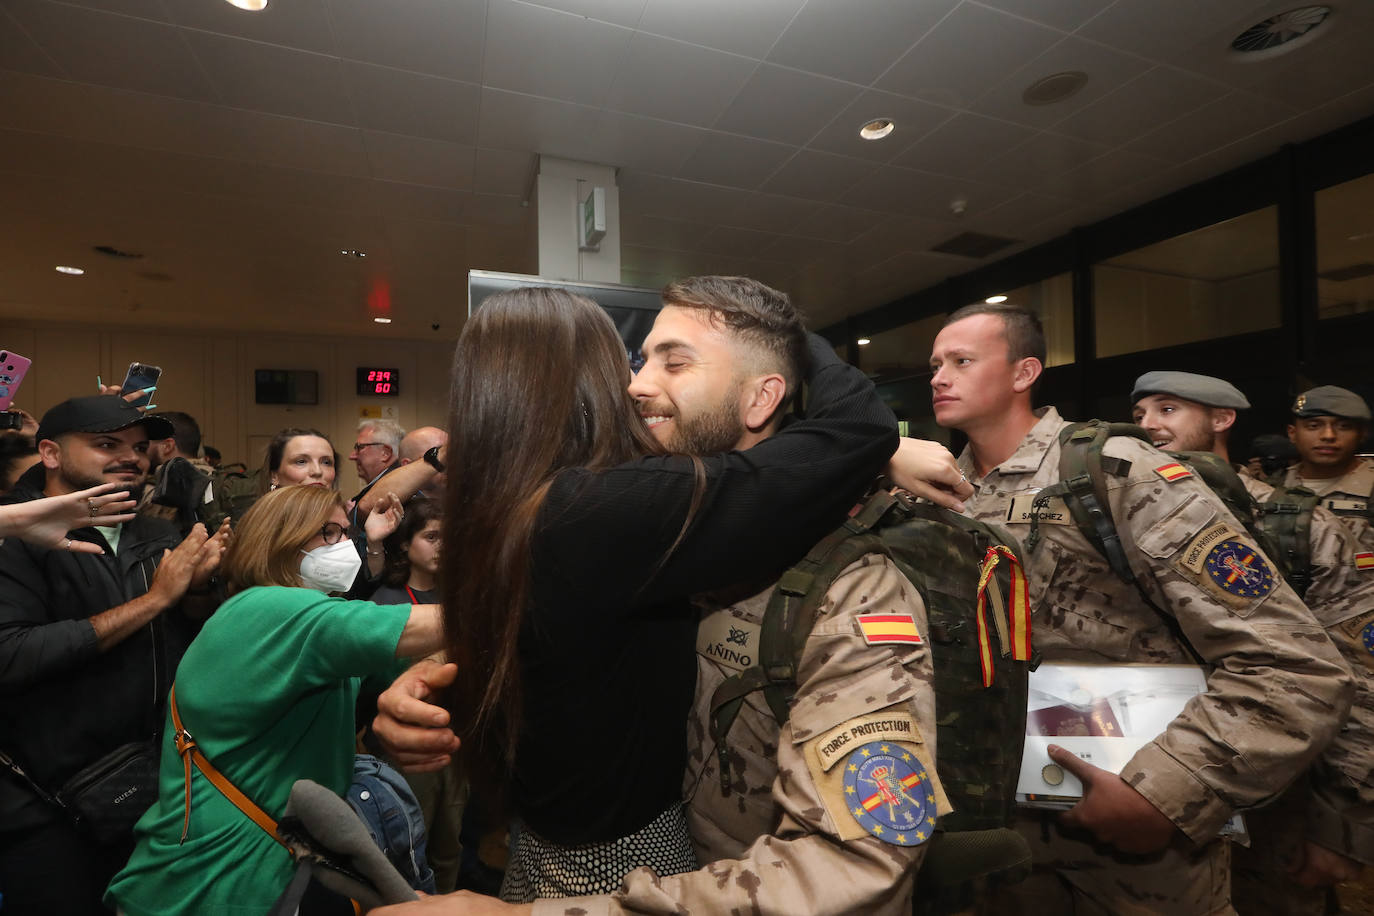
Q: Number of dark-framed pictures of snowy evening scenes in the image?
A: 0